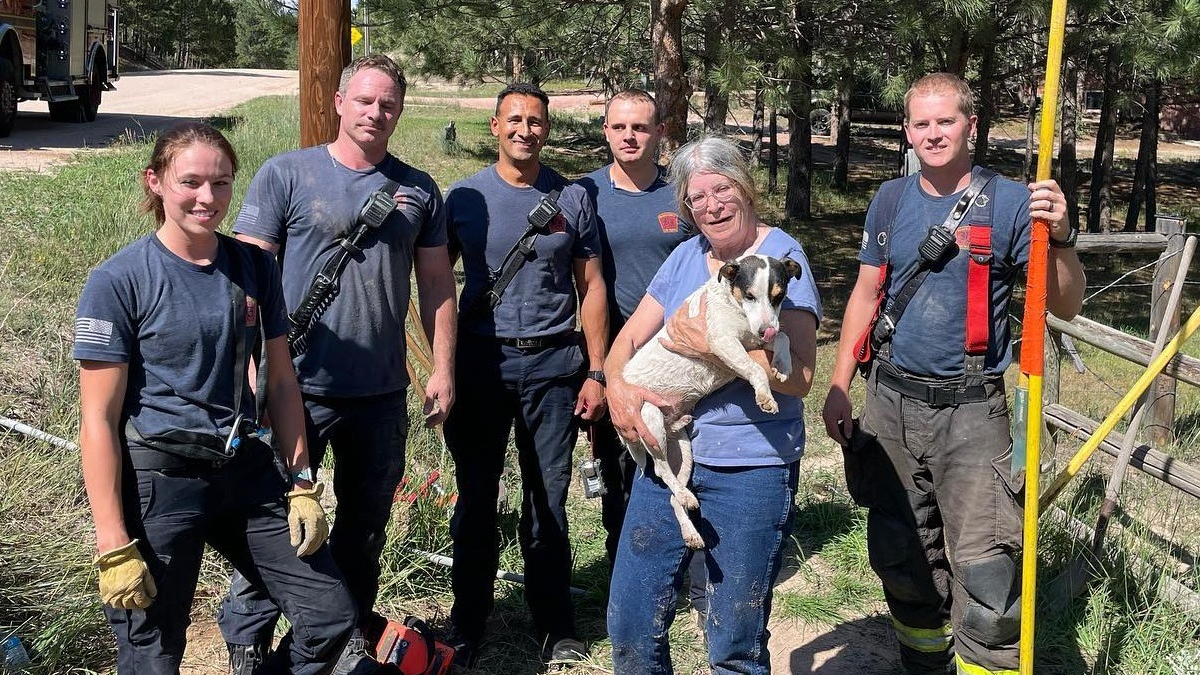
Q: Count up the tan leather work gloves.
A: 2